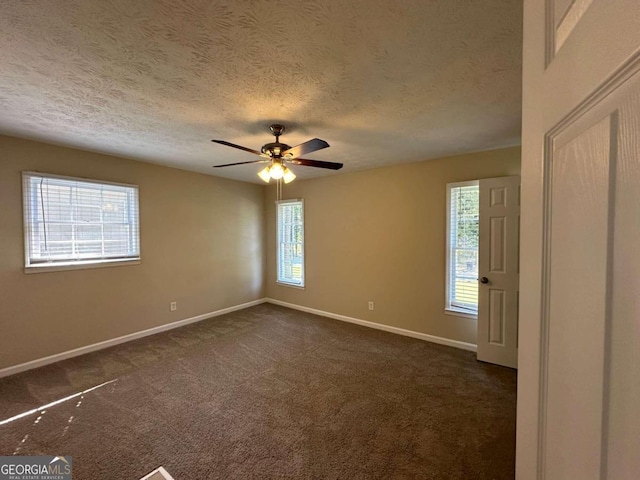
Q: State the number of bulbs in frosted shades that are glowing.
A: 3